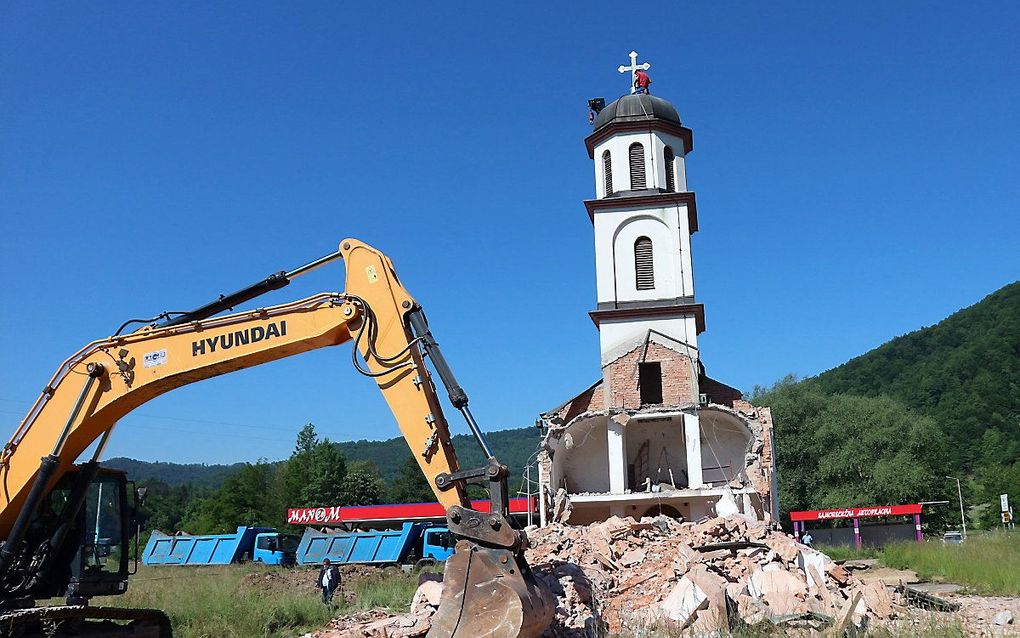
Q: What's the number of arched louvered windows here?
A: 4